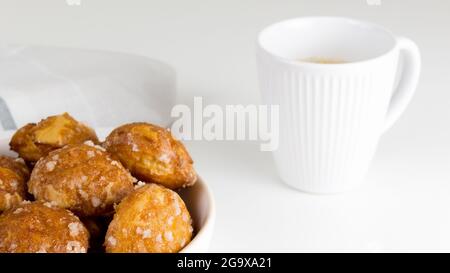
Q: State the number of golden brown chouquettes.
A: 6